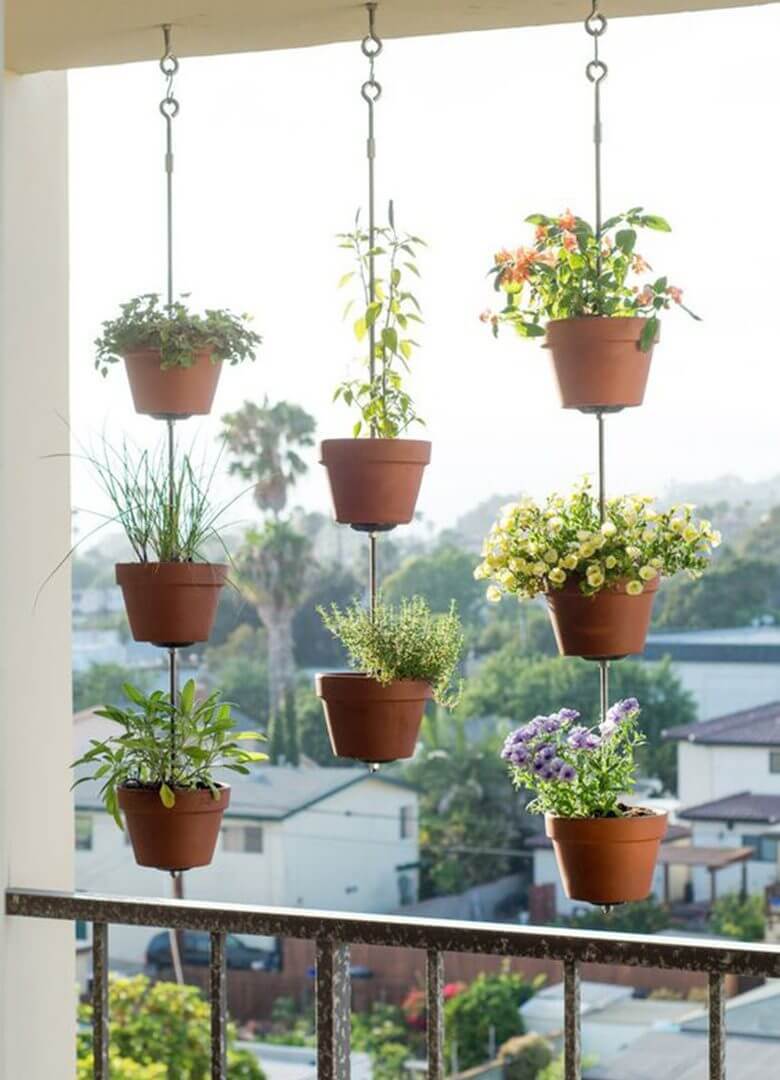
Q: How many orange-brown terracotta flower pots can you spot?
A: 8